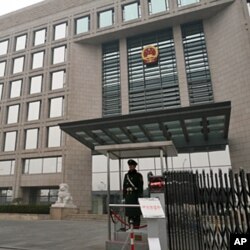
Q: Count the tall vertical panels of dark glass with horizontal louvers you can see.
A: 3